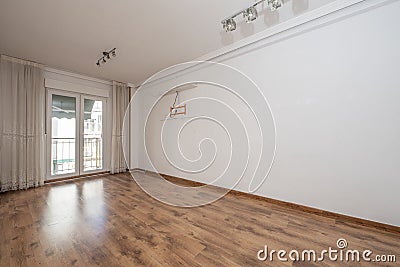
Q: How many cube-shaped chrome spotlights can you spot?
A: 3